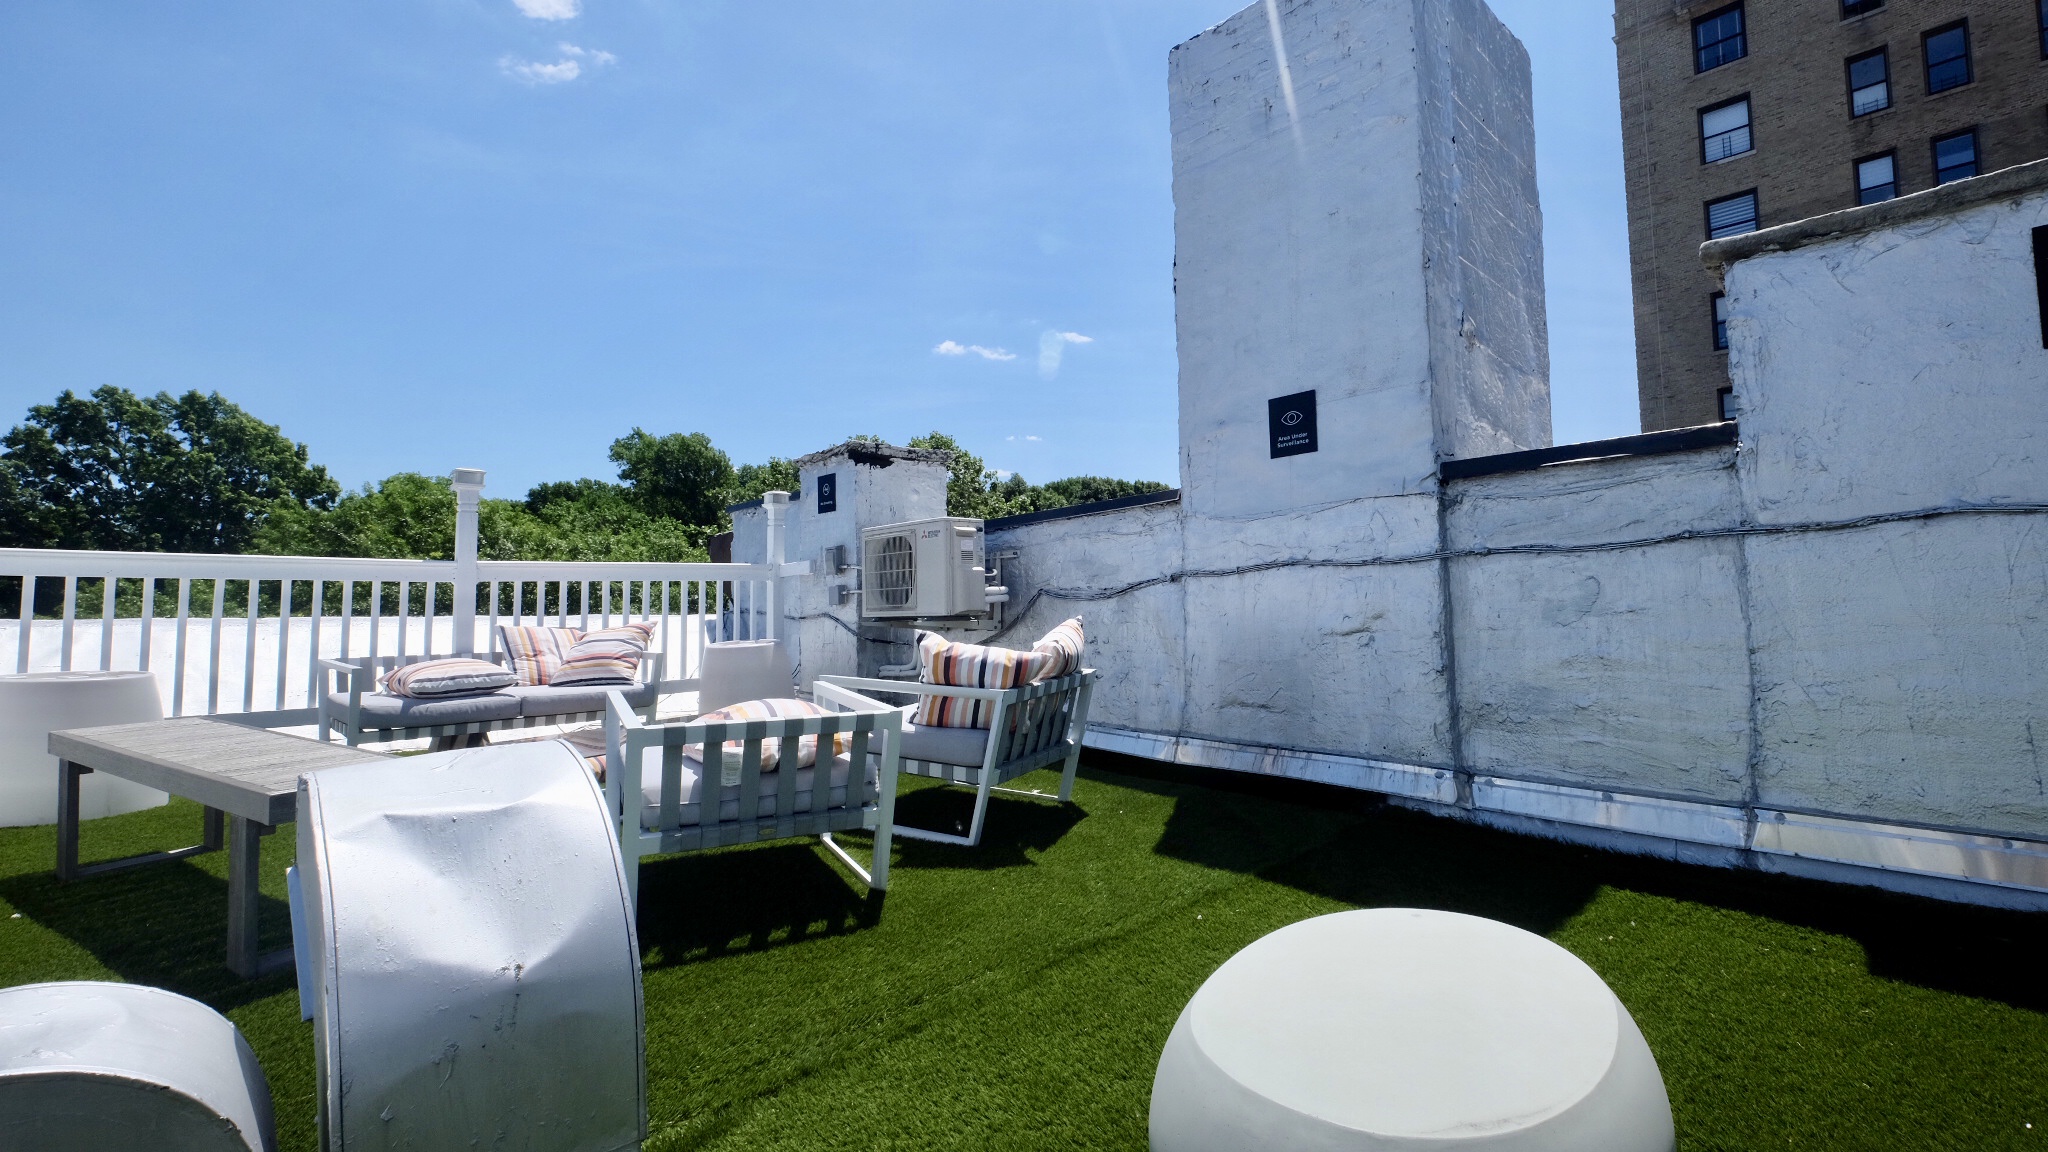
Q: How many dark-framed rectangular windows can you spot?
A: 11